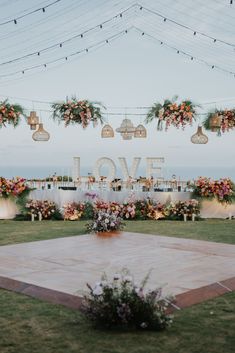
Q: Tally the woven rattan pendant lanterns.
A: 7